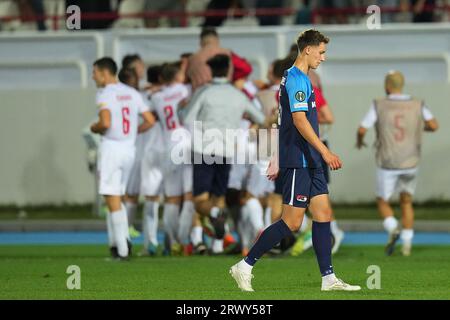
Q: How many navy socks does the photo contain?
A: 2